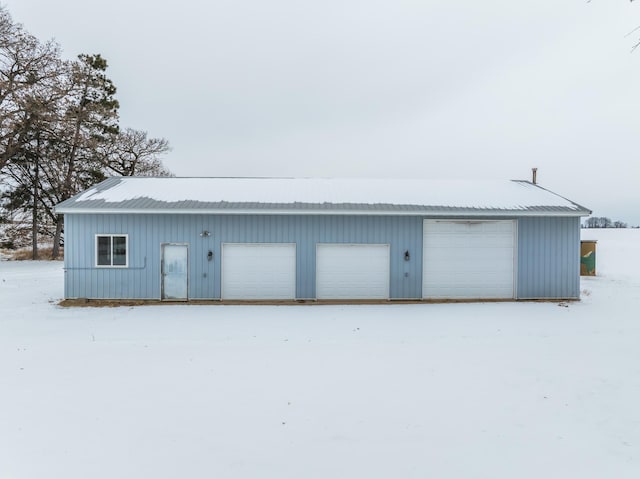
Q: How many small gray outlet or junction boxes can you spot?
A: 2